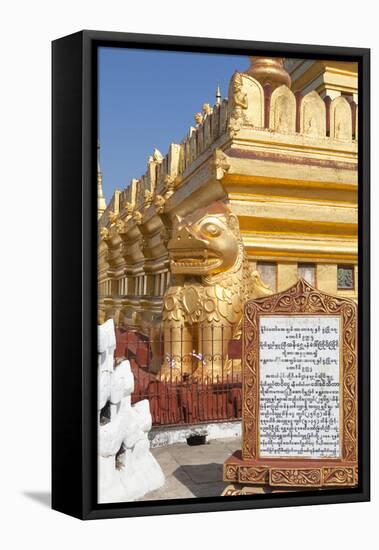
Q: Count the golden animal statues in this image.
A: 1